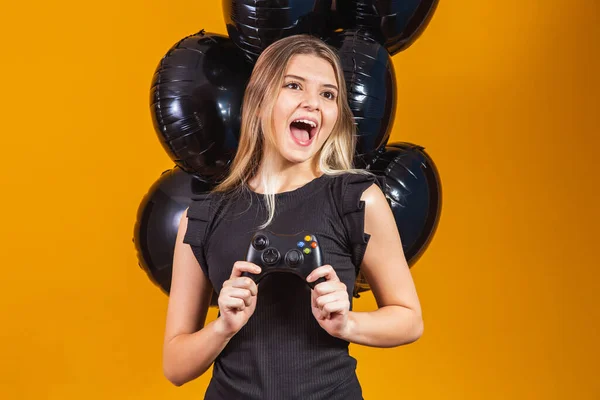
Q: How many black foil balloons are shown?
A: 6